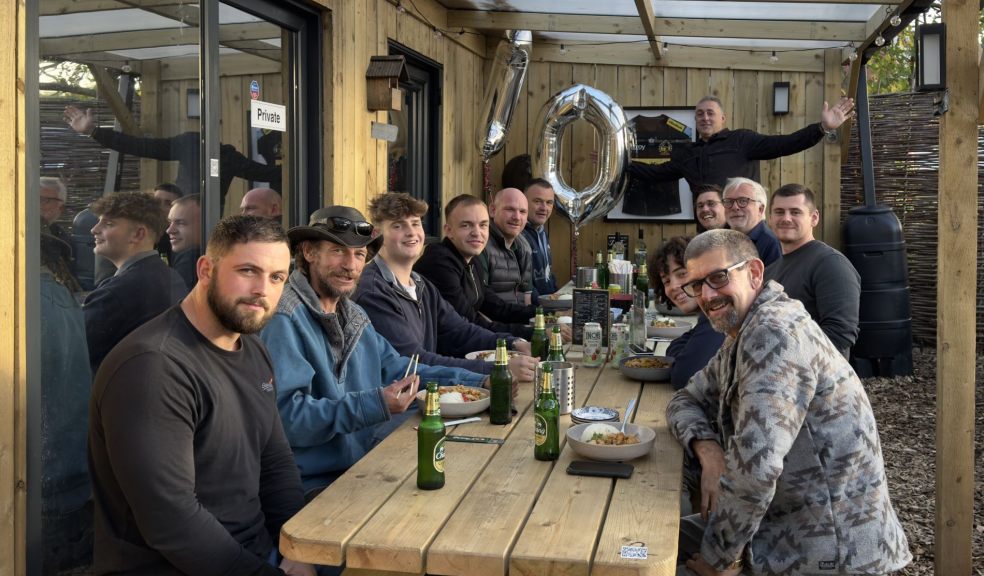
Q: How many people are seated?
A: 11